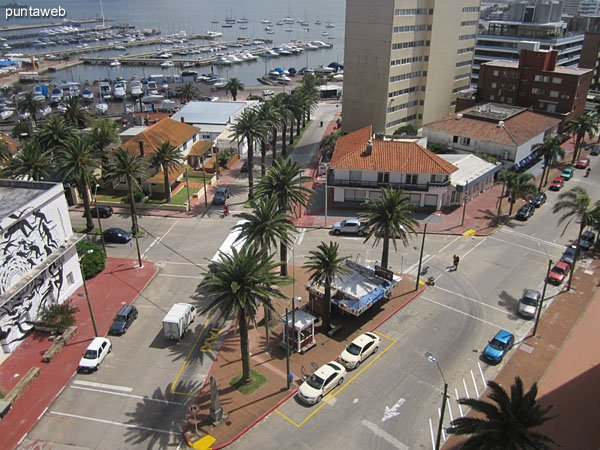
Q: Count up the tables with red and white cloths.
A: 0